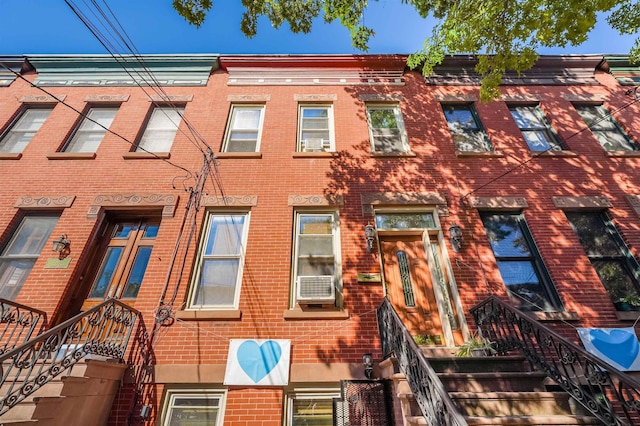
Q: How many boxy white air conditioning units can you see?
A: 2